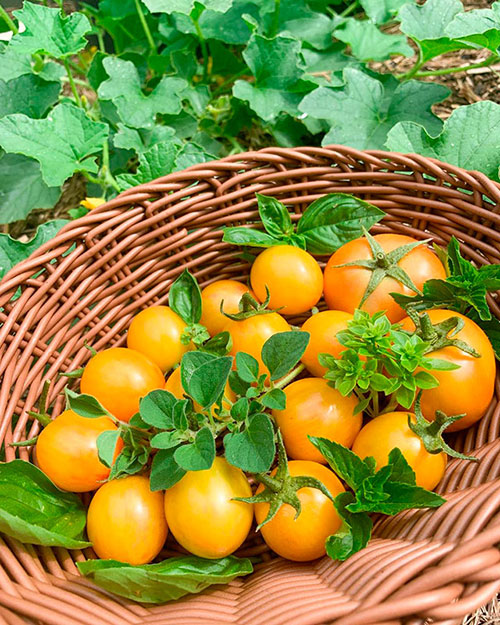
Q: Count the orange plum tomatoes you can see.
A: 15